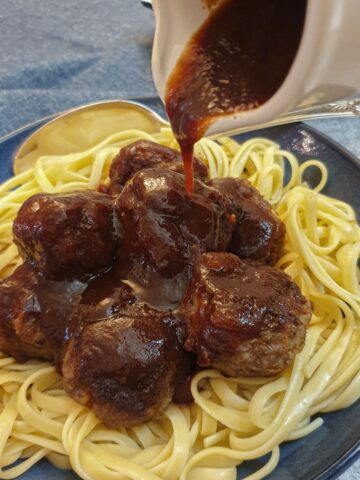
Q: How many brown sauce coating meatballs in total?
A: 7